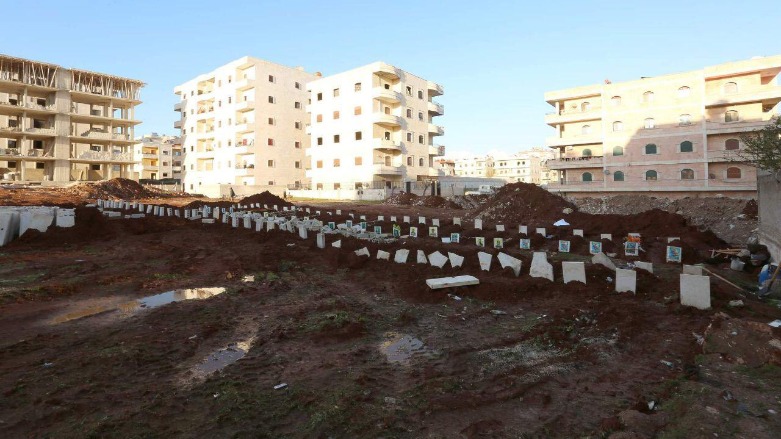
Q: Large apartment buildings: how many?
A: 4